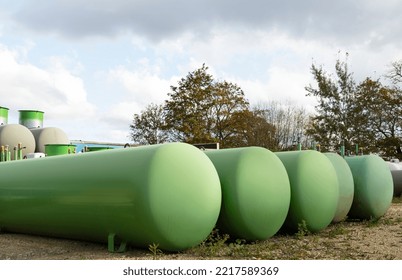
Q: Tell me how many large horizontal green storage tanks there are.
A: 5